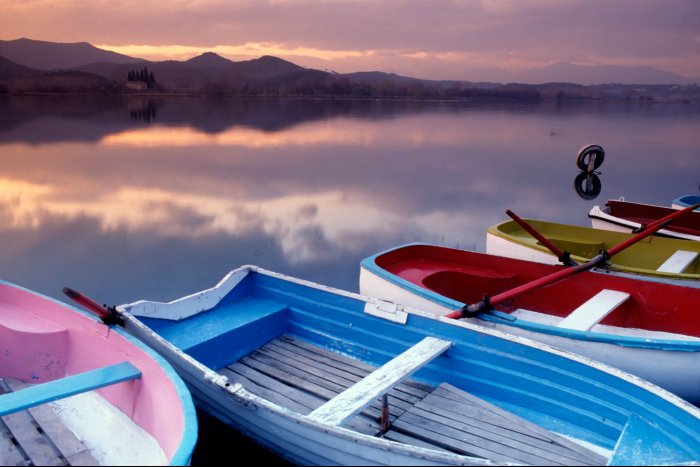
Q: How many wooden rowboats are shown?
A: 6